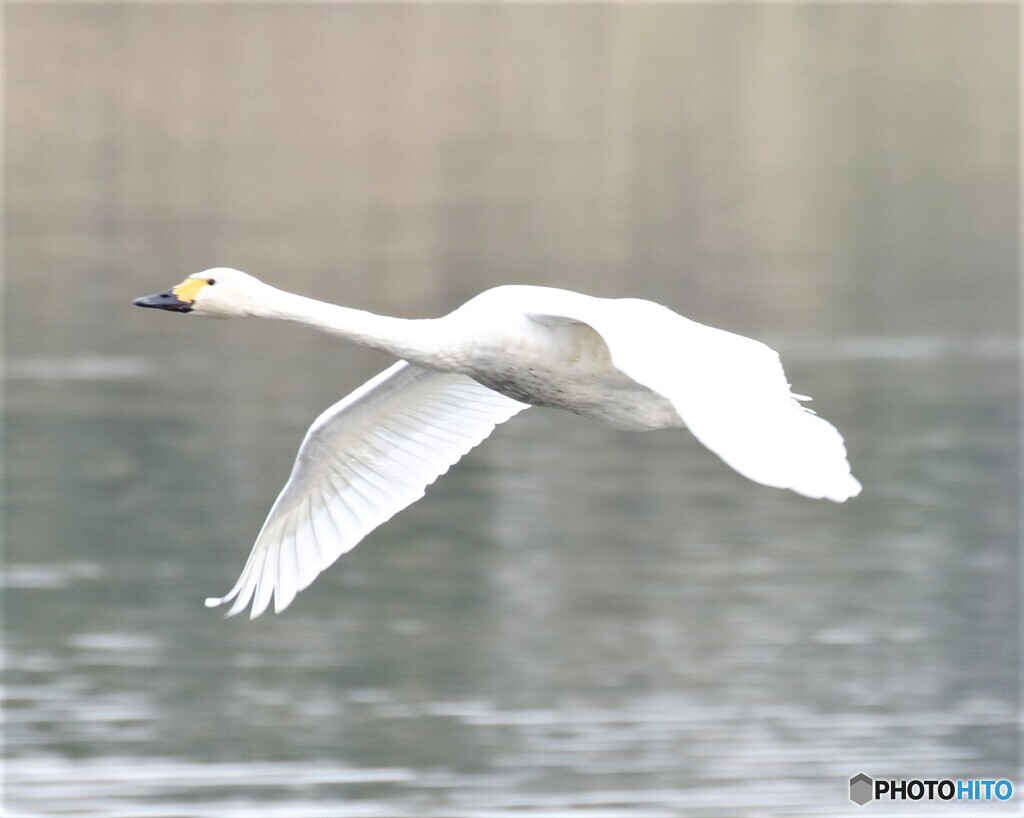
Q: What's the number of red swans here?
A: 0